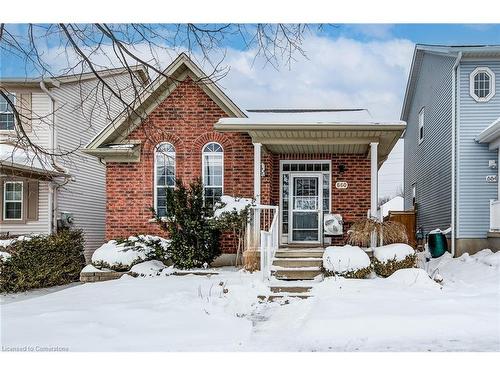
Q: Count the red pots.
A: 0